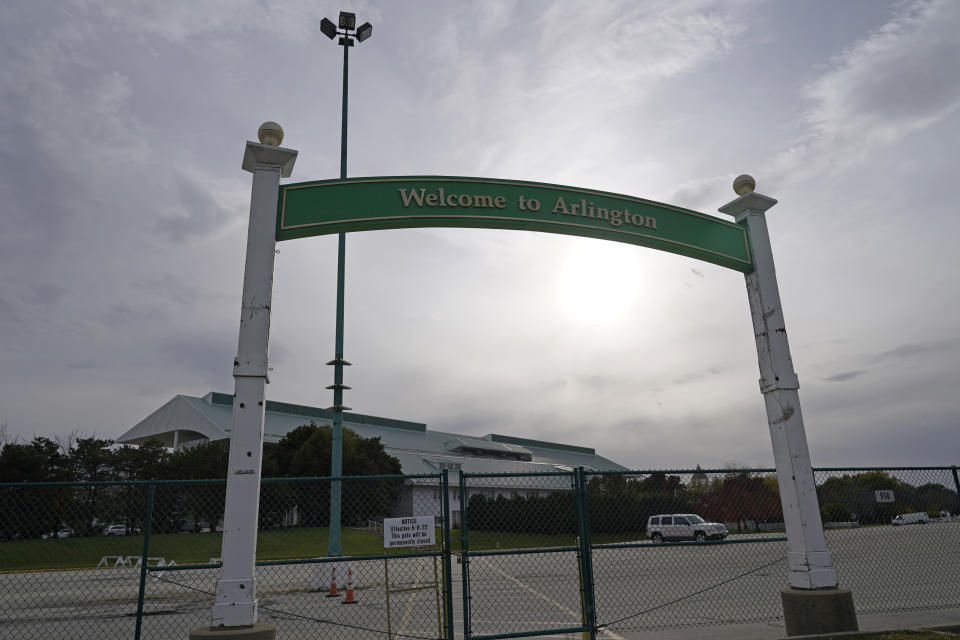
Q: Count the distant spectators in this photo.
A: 0